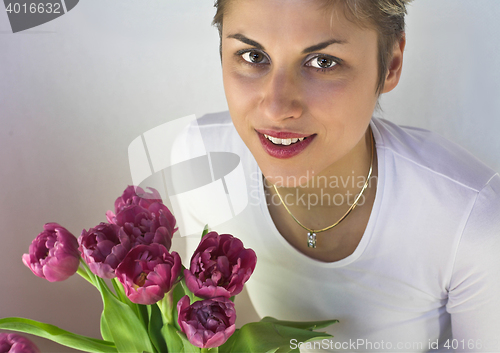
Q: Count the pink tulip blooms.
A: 8